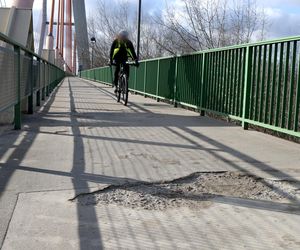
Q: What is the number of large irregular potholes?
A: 1